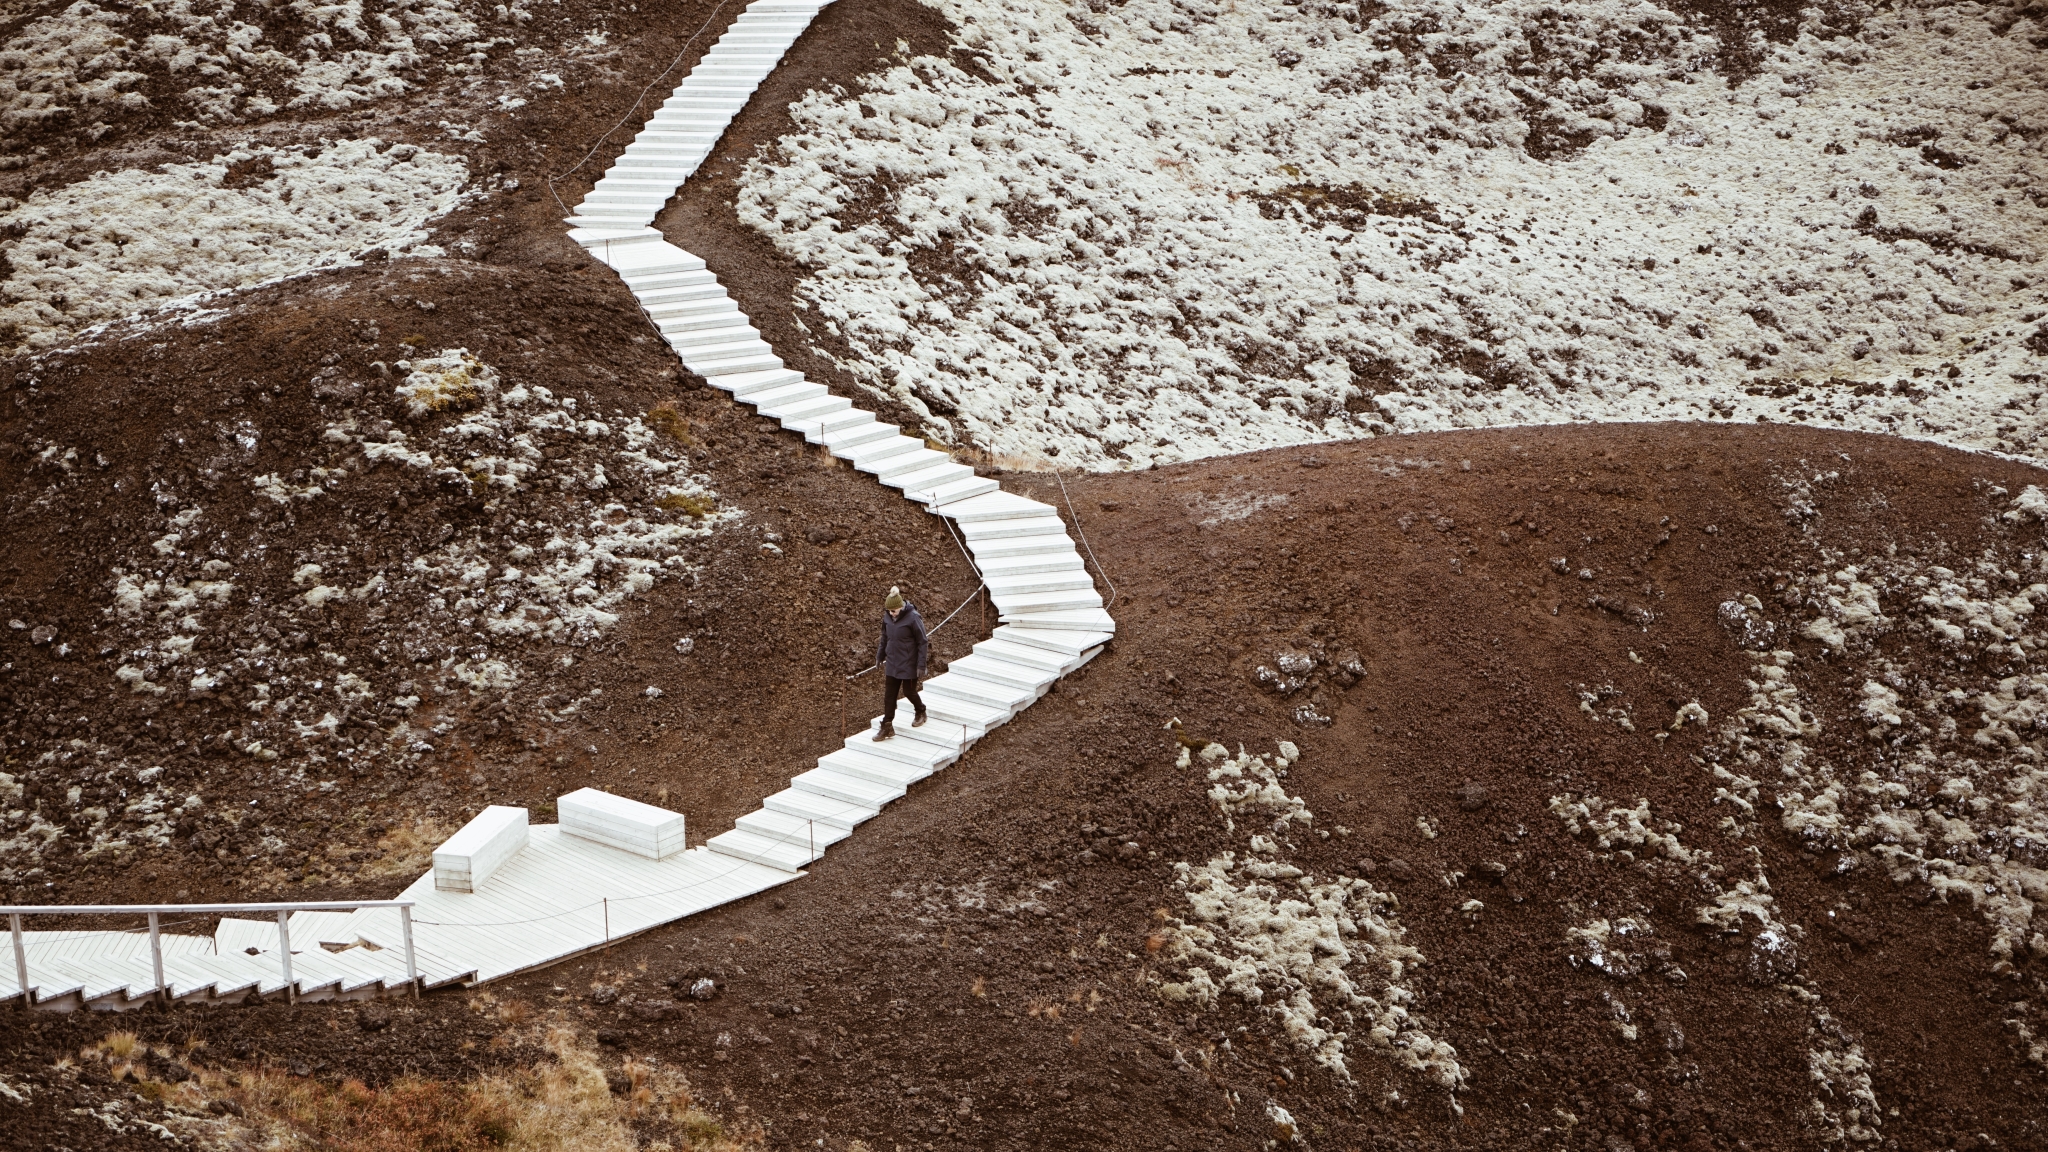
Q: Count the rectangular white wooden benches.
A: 2